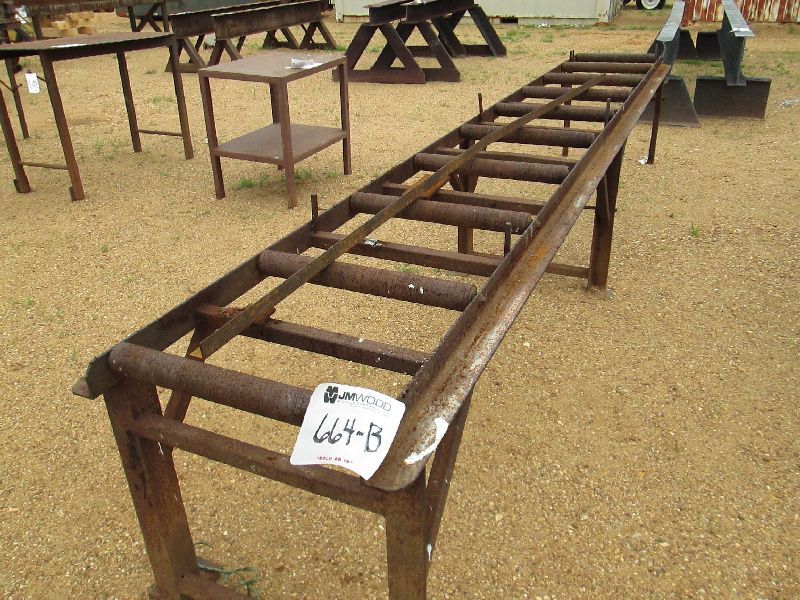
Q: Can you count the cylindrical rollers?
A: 10